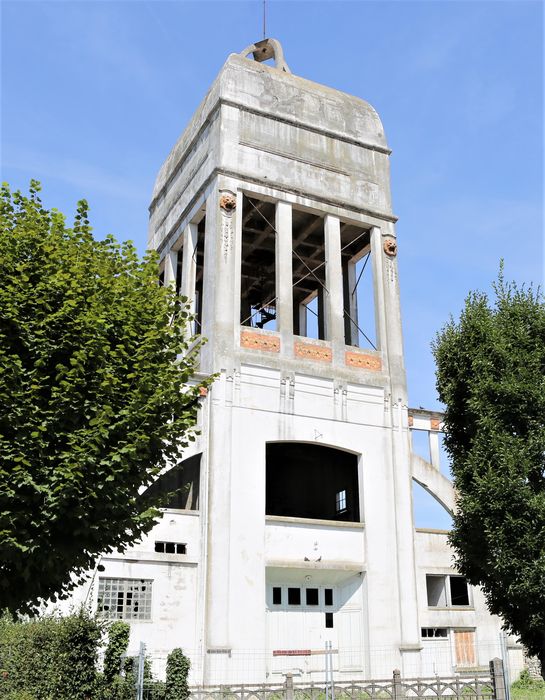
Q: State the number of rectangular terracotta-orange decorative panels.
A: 3